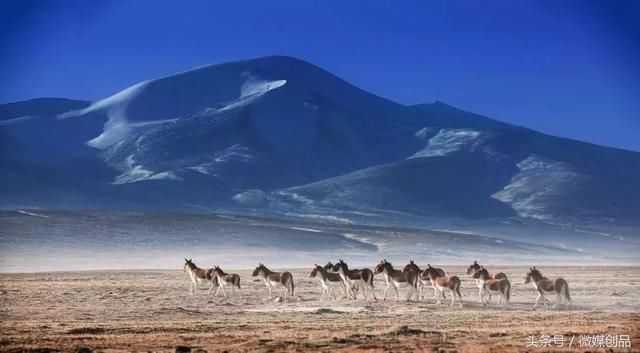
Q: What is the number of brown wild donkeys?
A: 12